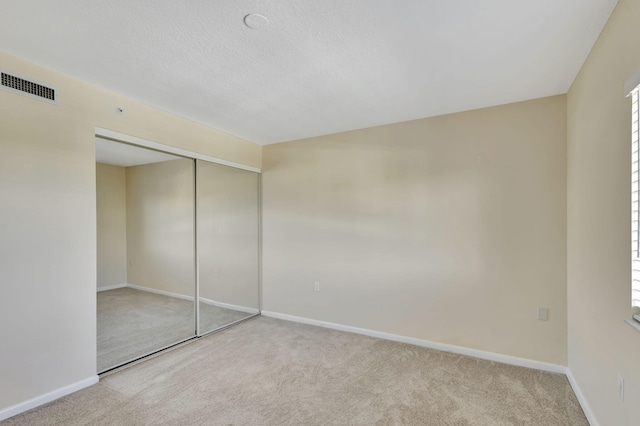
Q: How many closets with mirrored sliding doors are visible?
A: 1